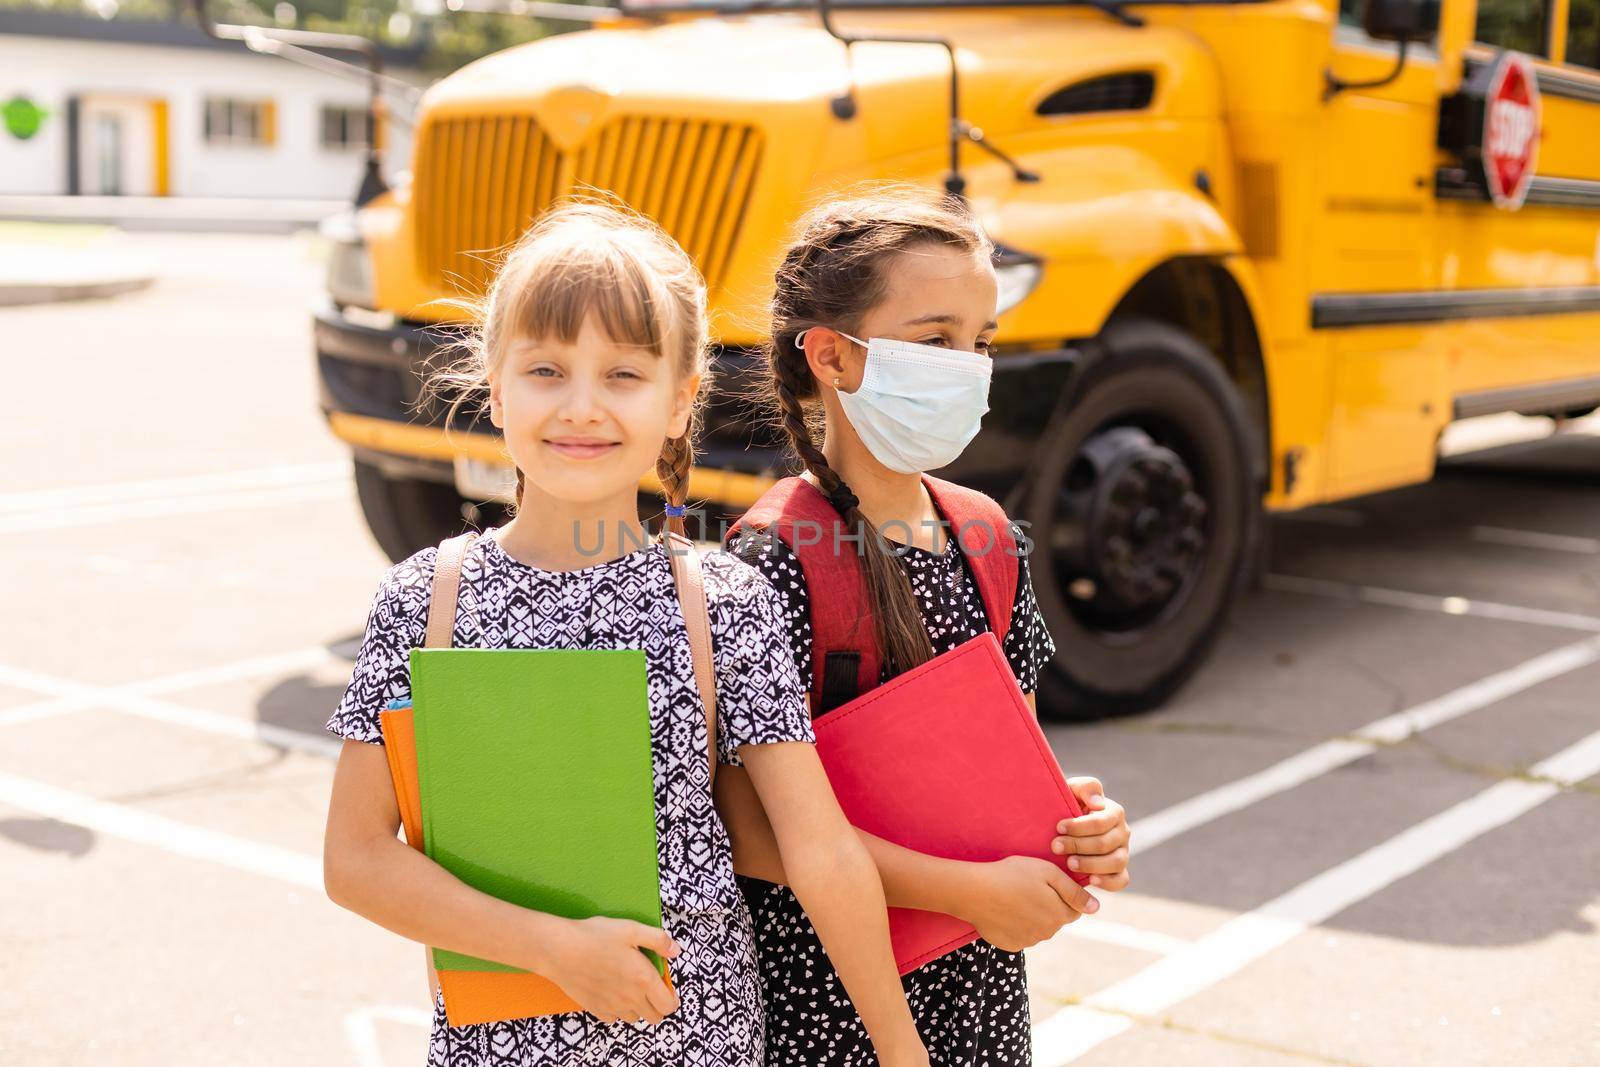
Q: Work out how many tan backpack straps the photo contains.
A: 2